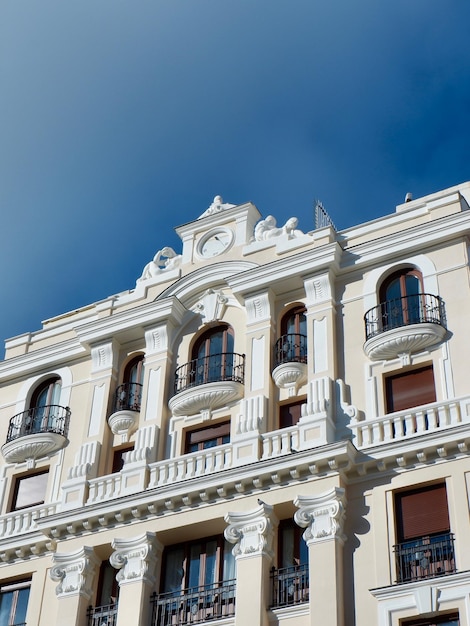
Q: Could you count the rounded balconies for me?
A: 5